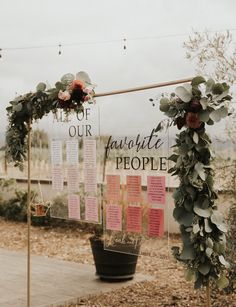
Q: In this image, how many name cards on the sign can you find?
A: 14